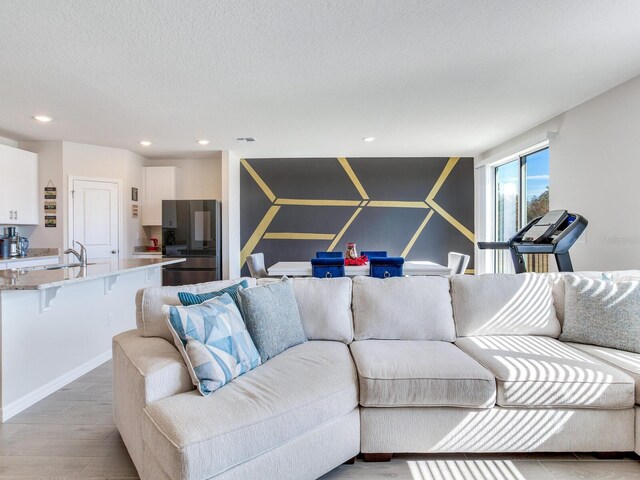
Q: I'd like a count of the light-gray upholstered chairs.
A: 2